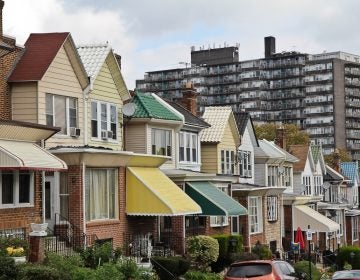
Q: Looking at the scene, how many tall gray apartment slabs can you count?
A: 1